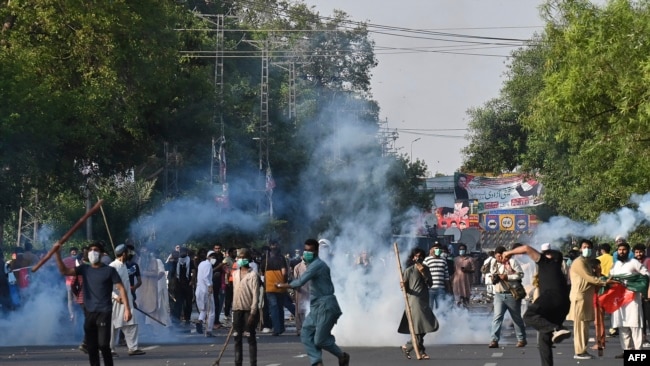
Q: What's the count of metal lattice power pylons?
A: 3